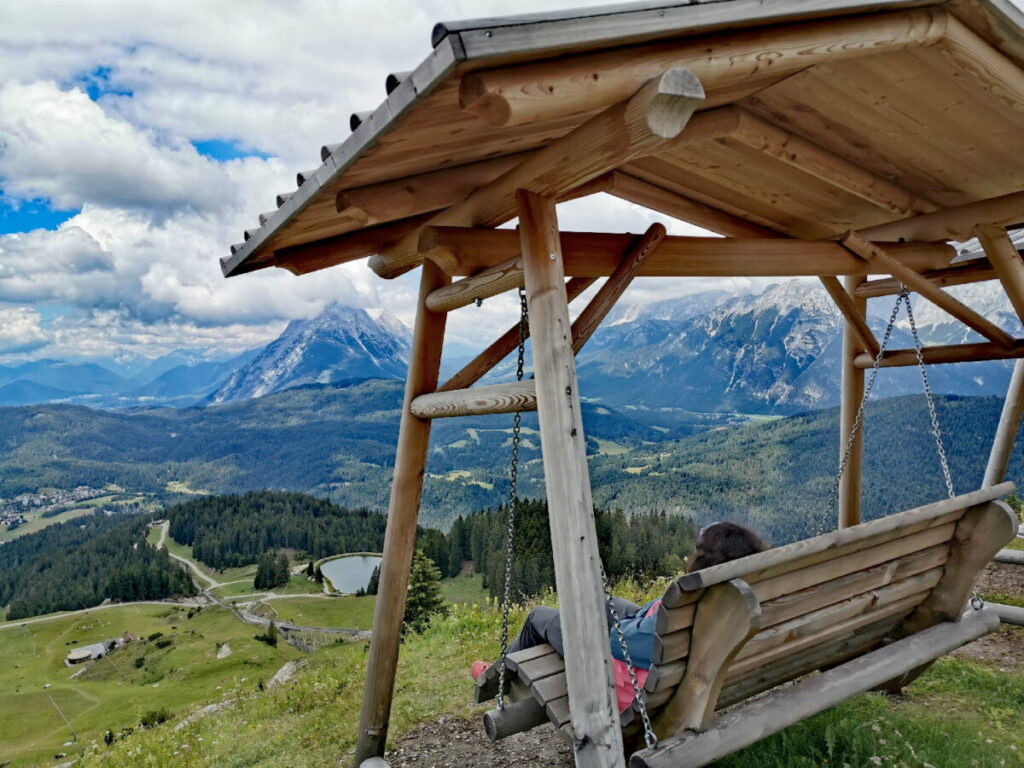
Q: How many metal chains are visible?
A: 4